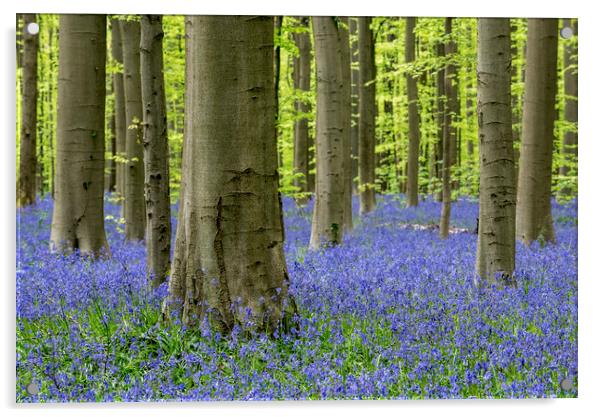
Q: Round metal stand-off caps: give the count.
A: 4